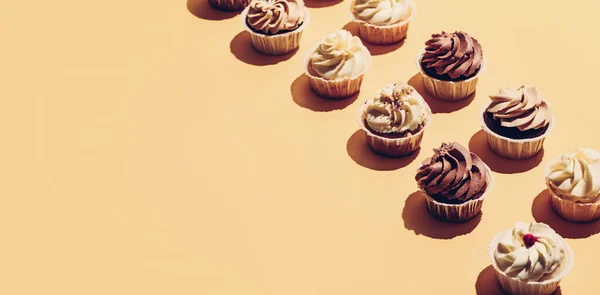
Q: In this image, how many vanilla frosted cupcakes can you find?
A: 5